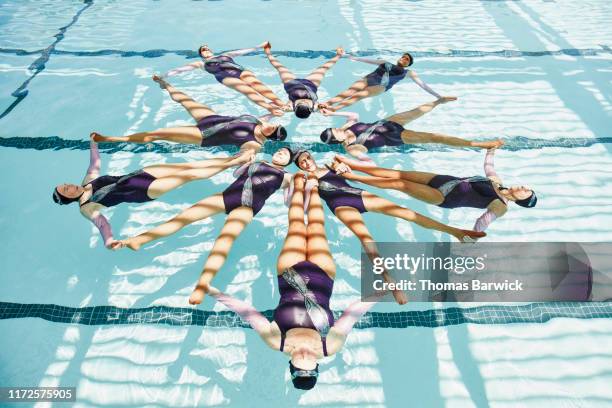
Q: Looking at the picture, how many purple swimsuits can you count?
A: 10